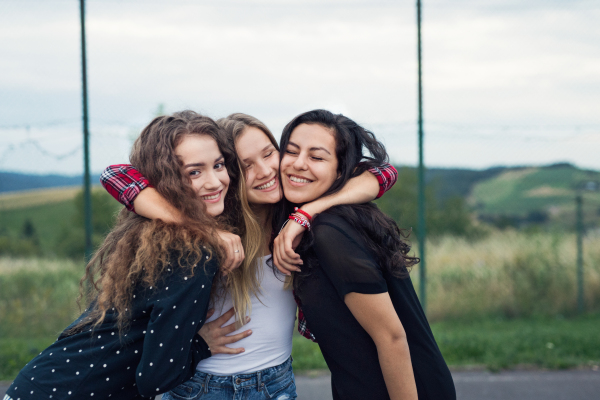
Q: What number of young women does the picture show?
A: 3